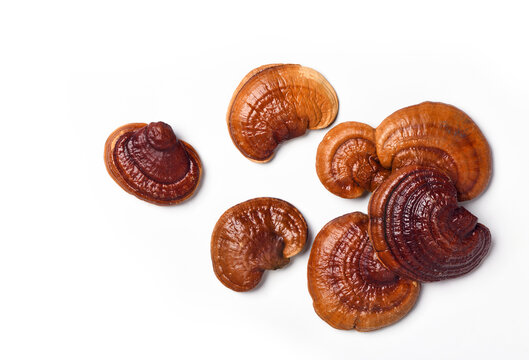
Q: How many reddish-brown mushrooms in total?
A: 7